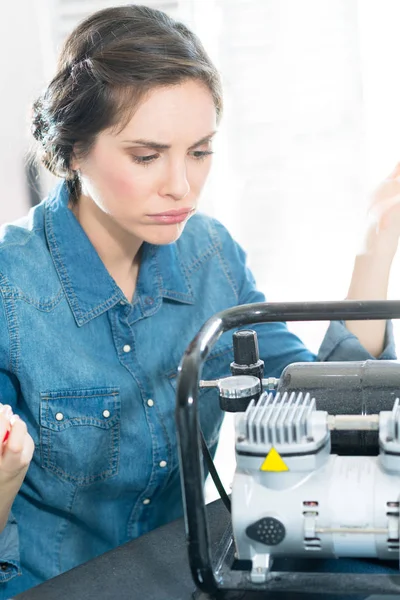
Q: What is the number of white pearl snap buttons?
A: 6